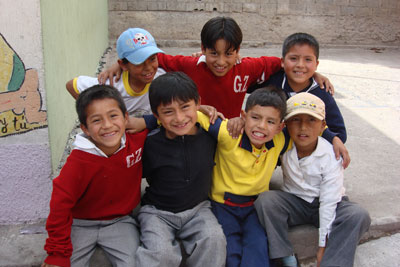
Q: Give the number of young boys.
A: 7